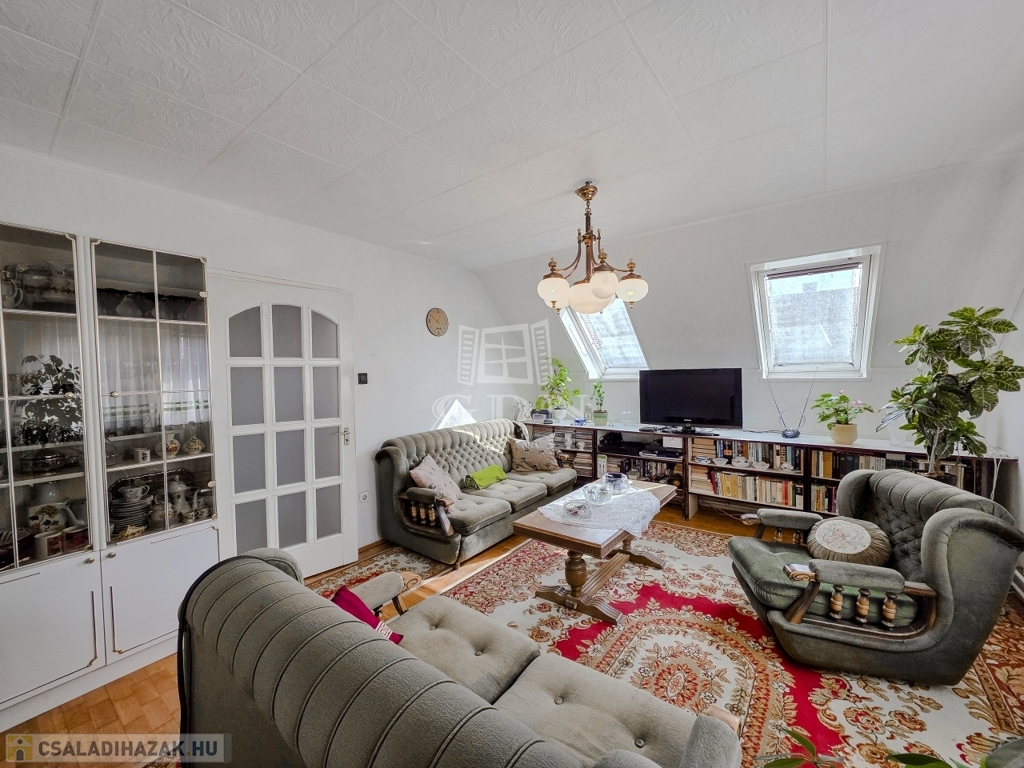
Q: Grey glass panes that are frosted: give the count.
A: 12